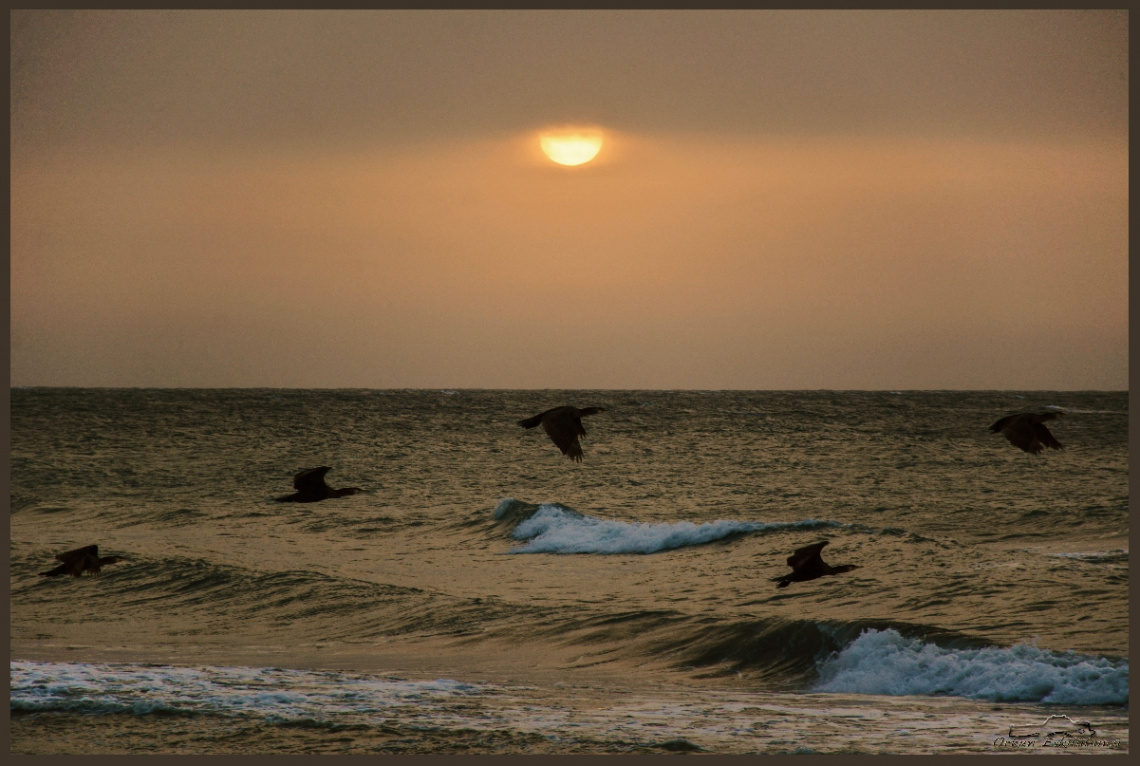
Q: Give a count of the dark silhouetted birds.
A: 5